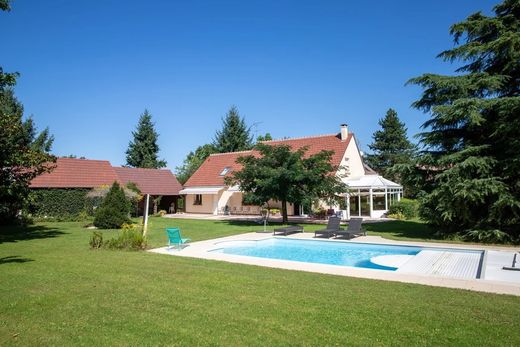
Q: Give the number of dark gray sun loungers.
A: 3